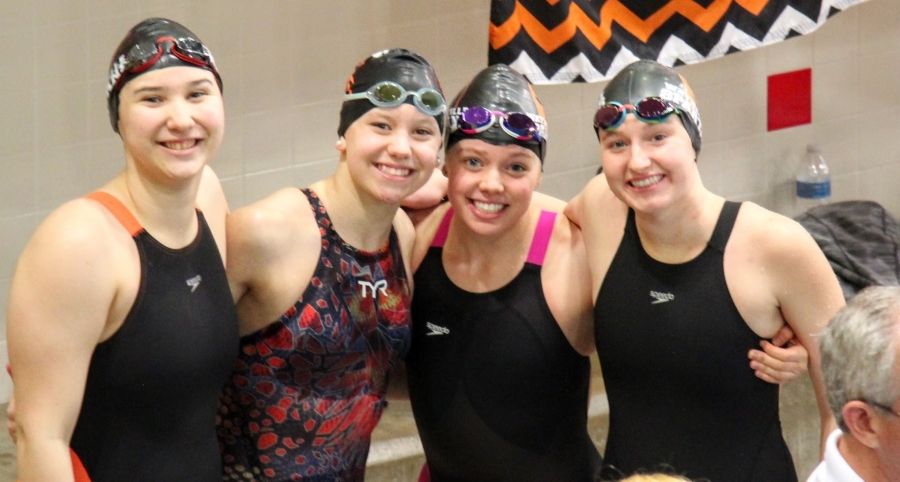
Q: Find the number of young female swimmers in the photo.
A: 4